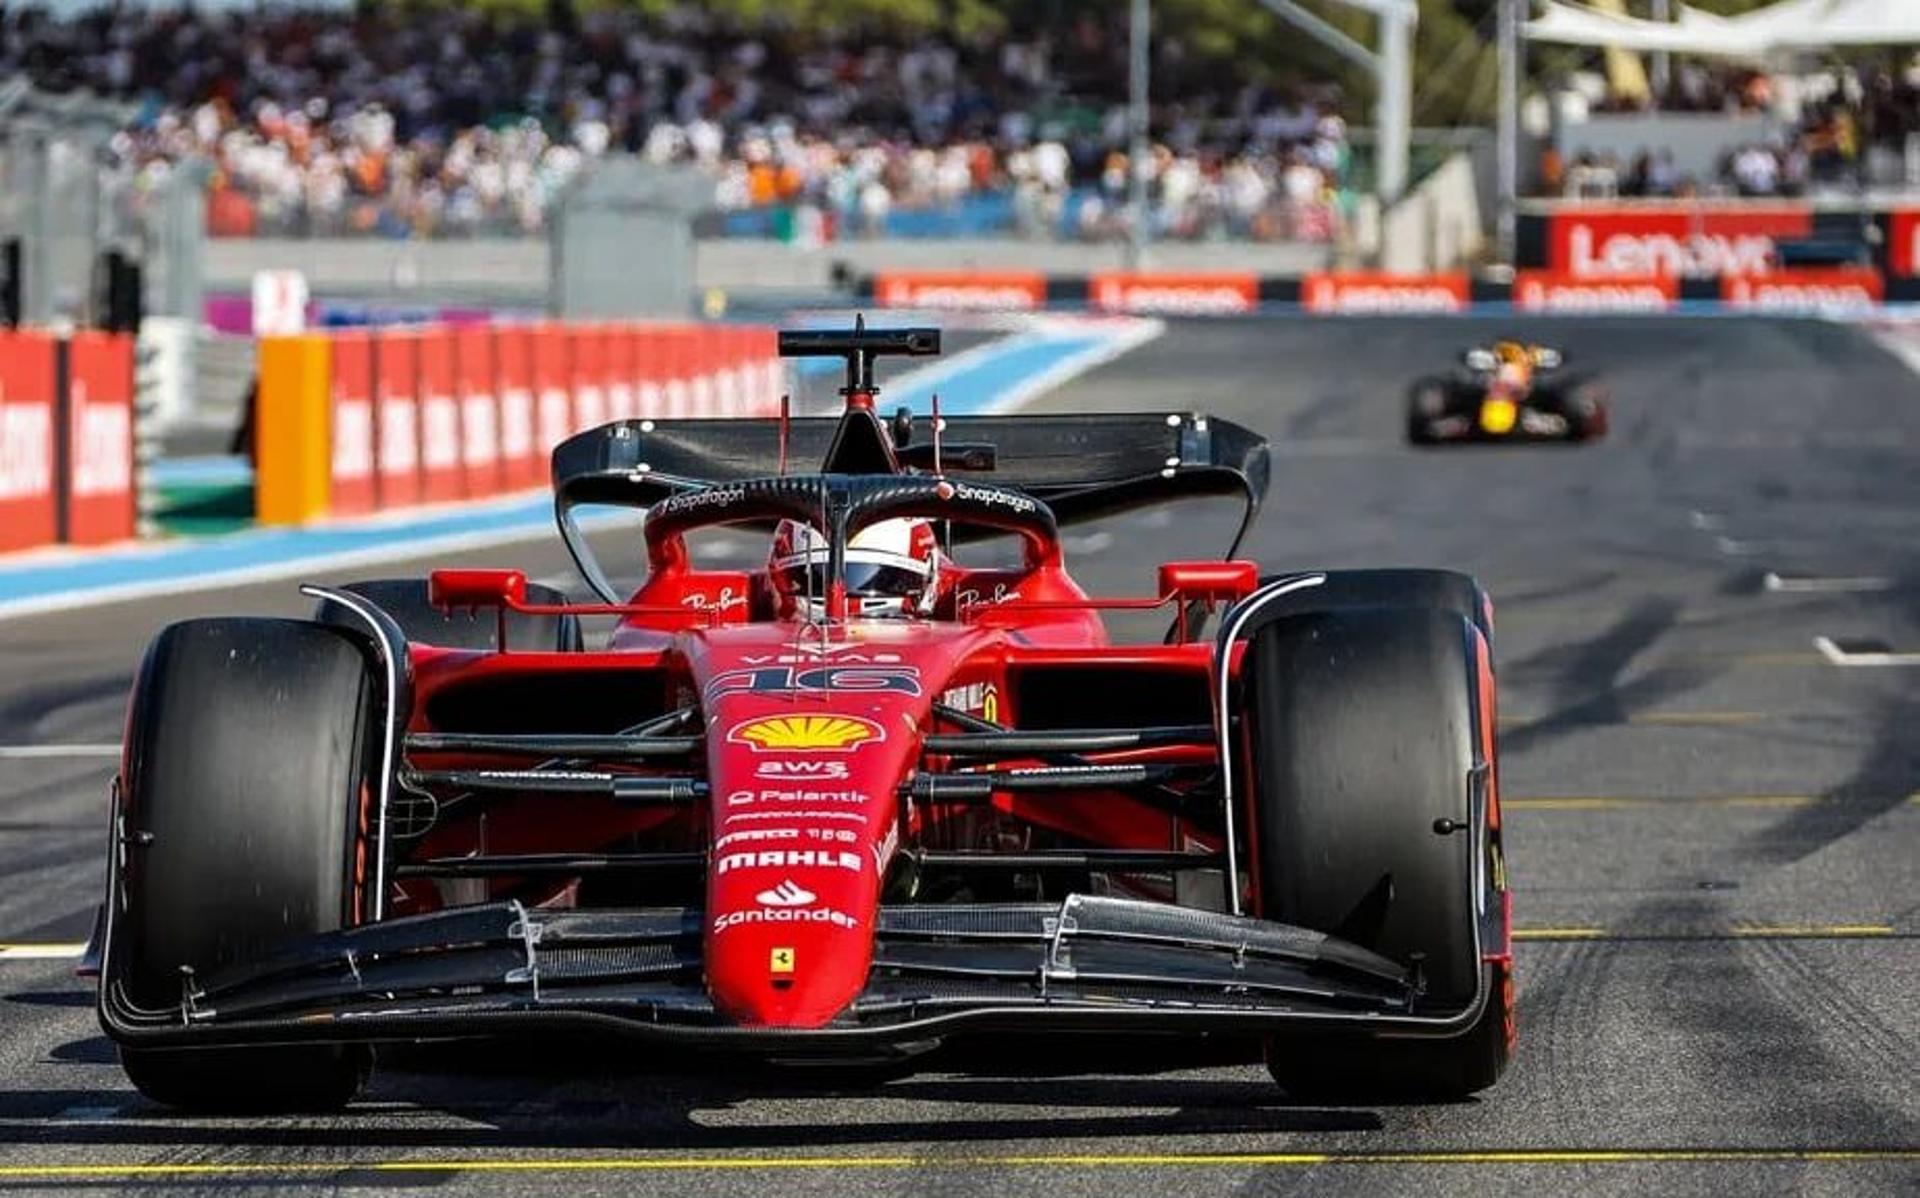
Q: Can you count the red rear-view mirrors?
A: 2